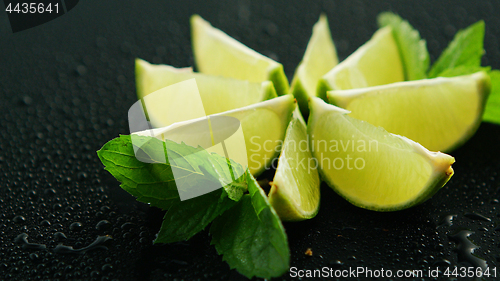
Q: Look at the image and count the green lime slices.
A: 8